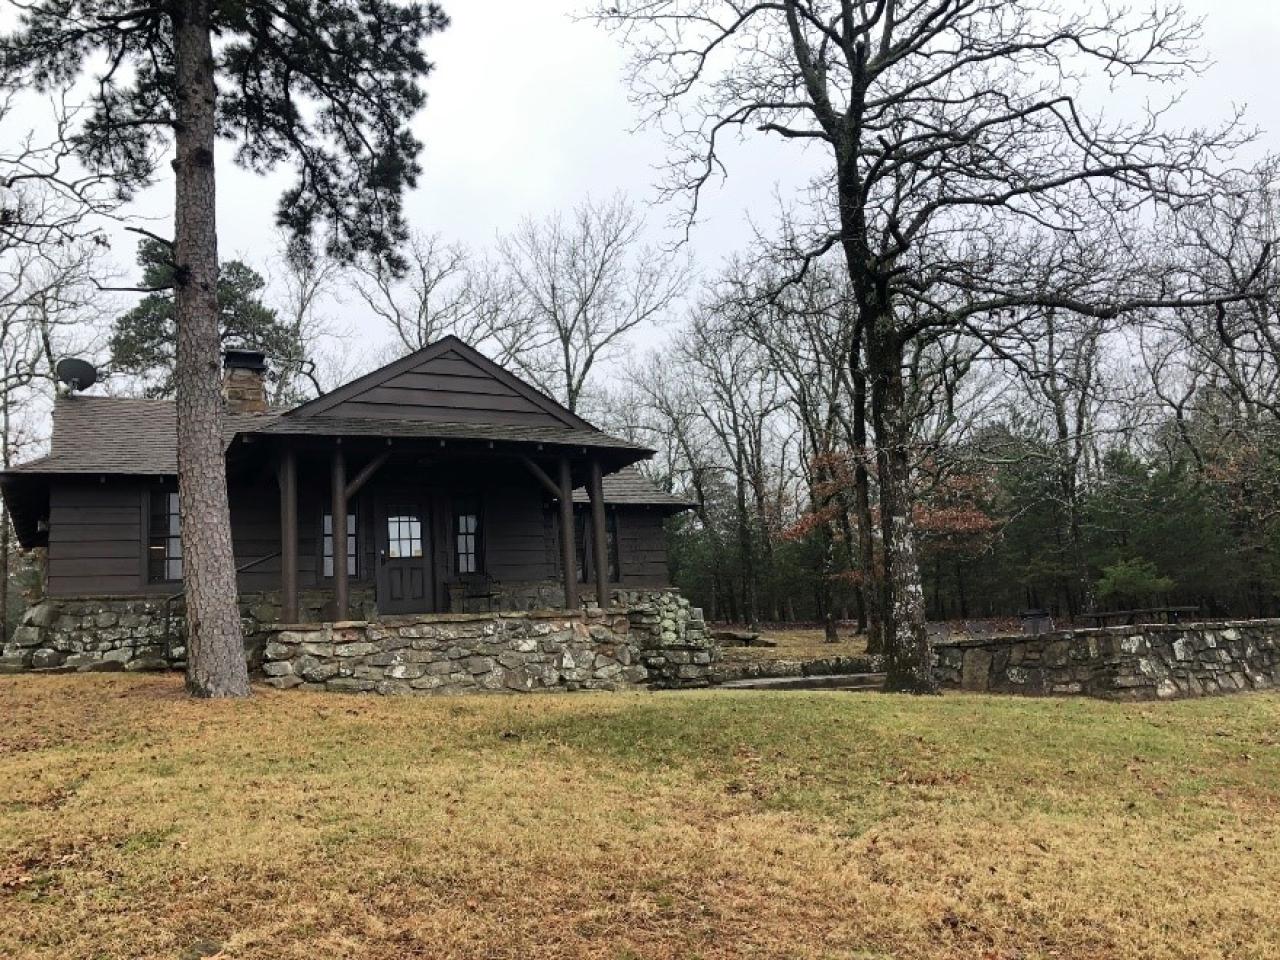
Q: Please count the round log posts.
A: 4